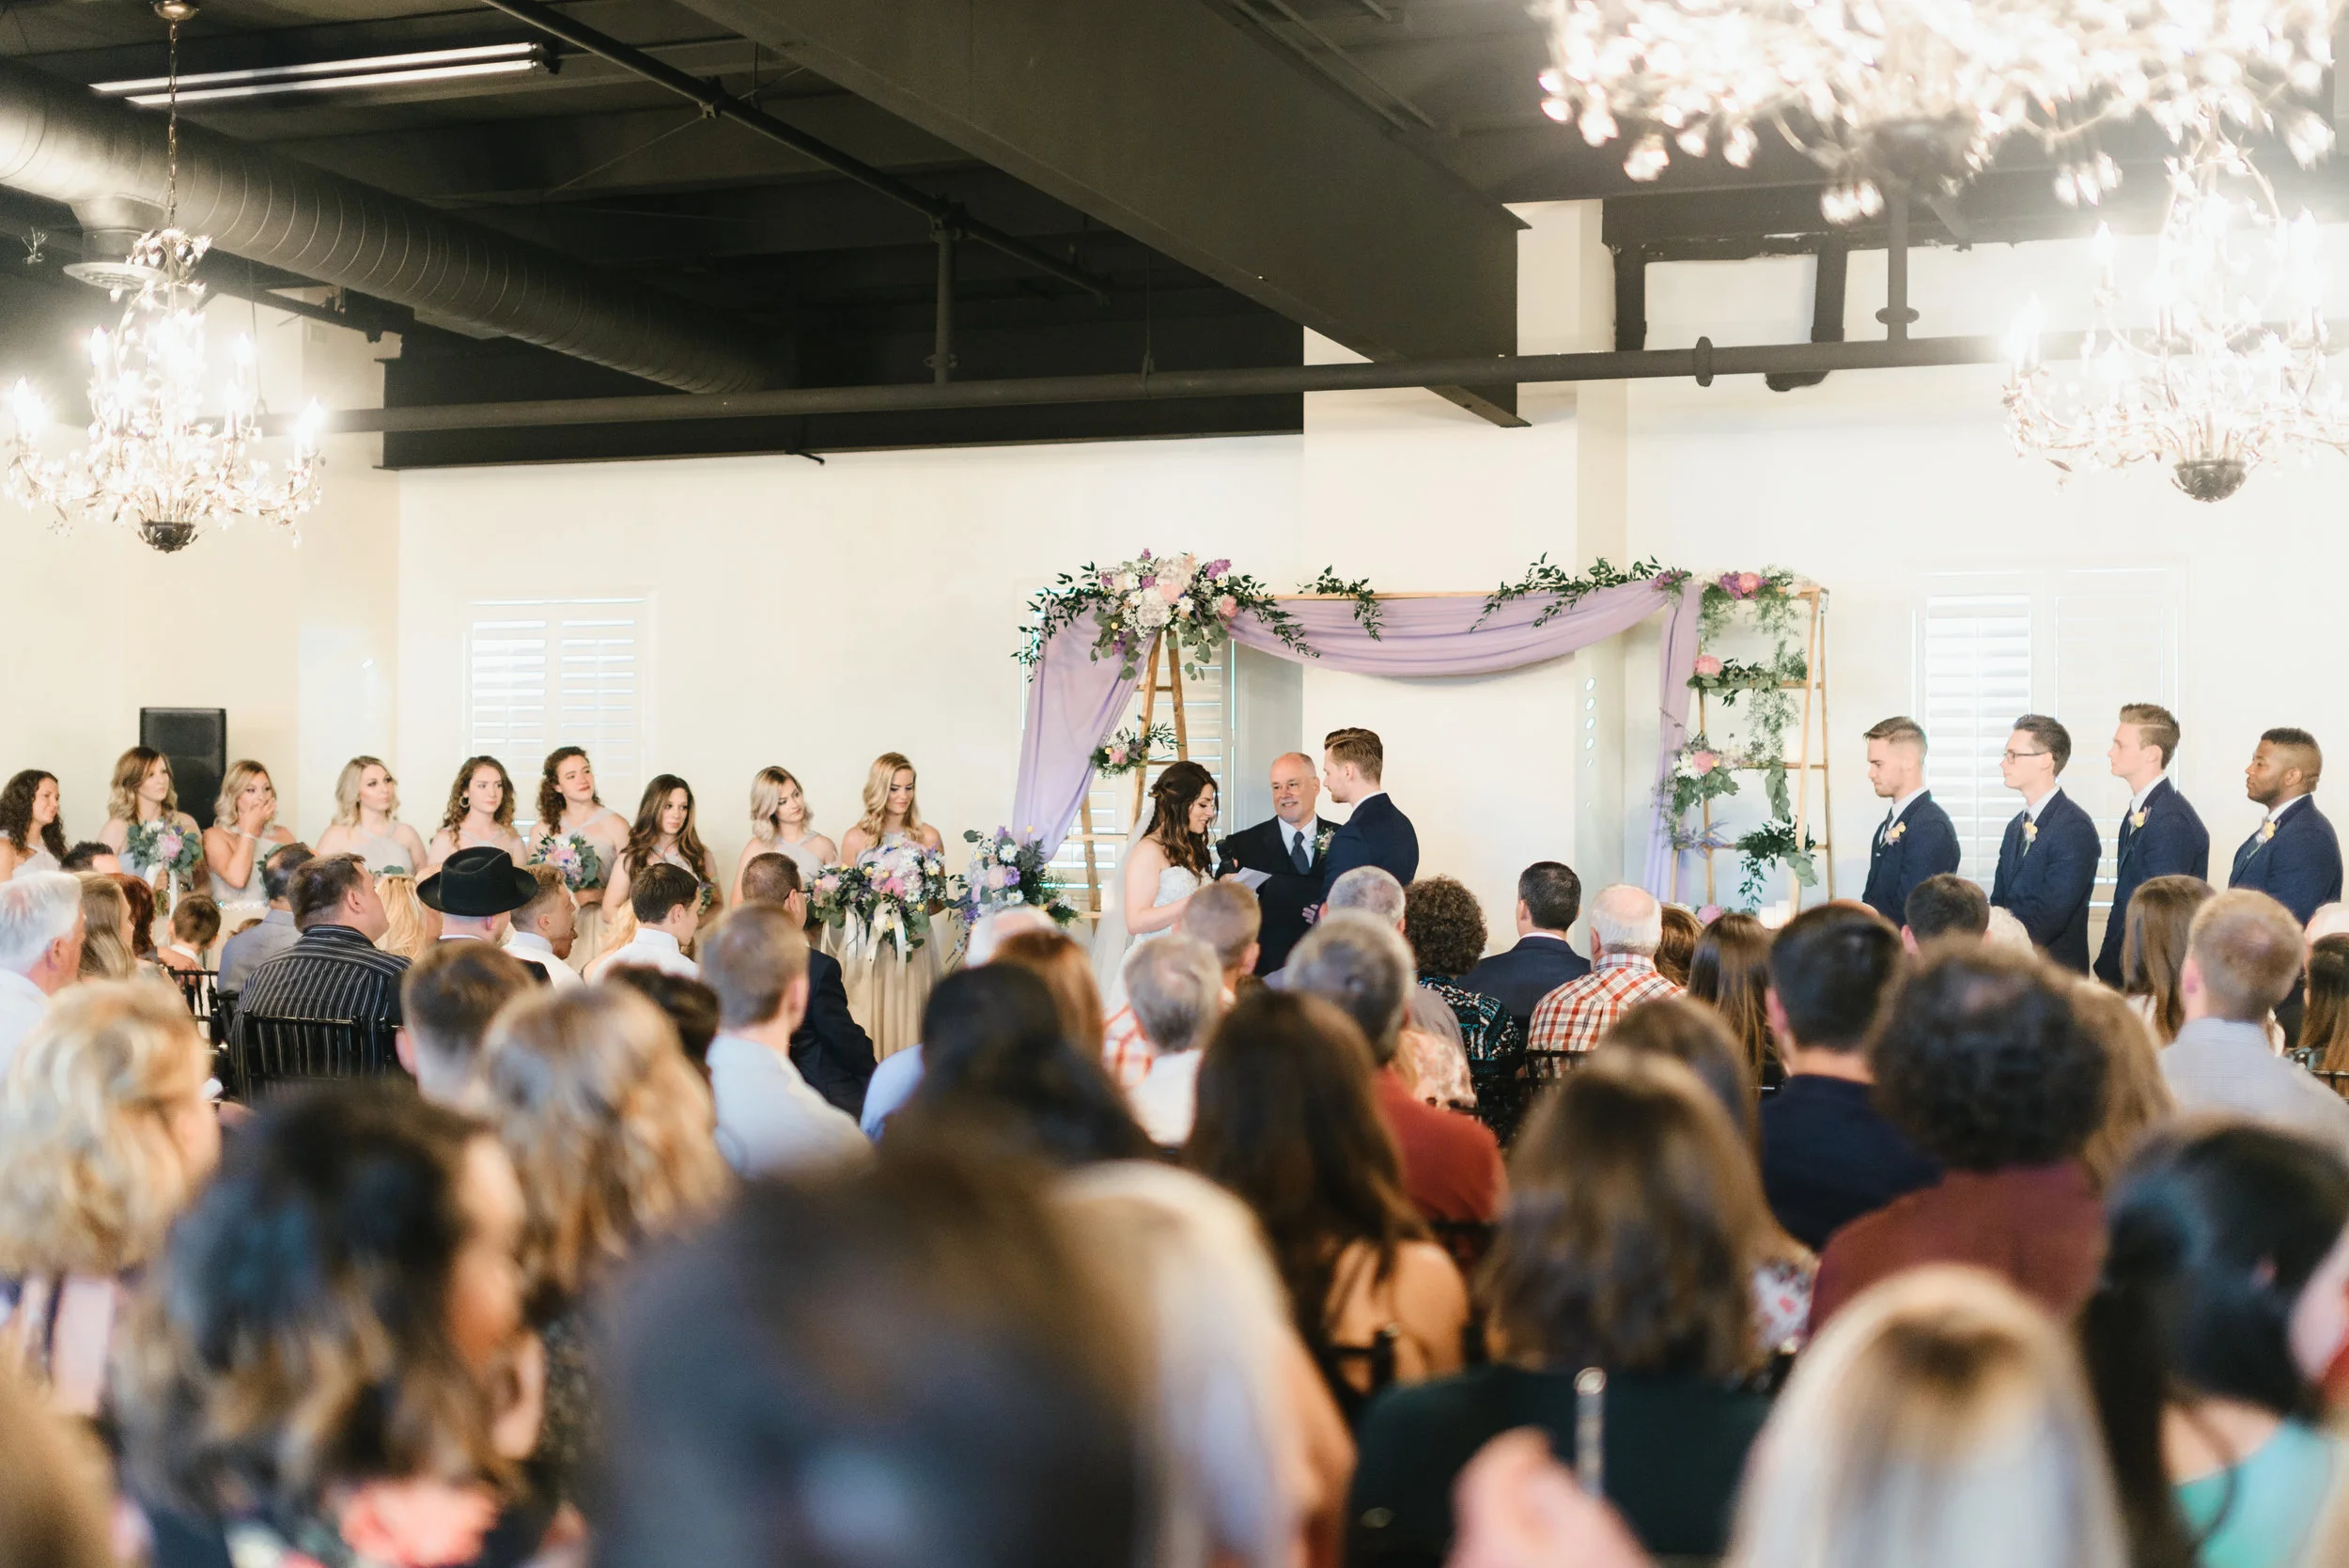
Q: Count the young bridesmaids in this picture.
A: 9